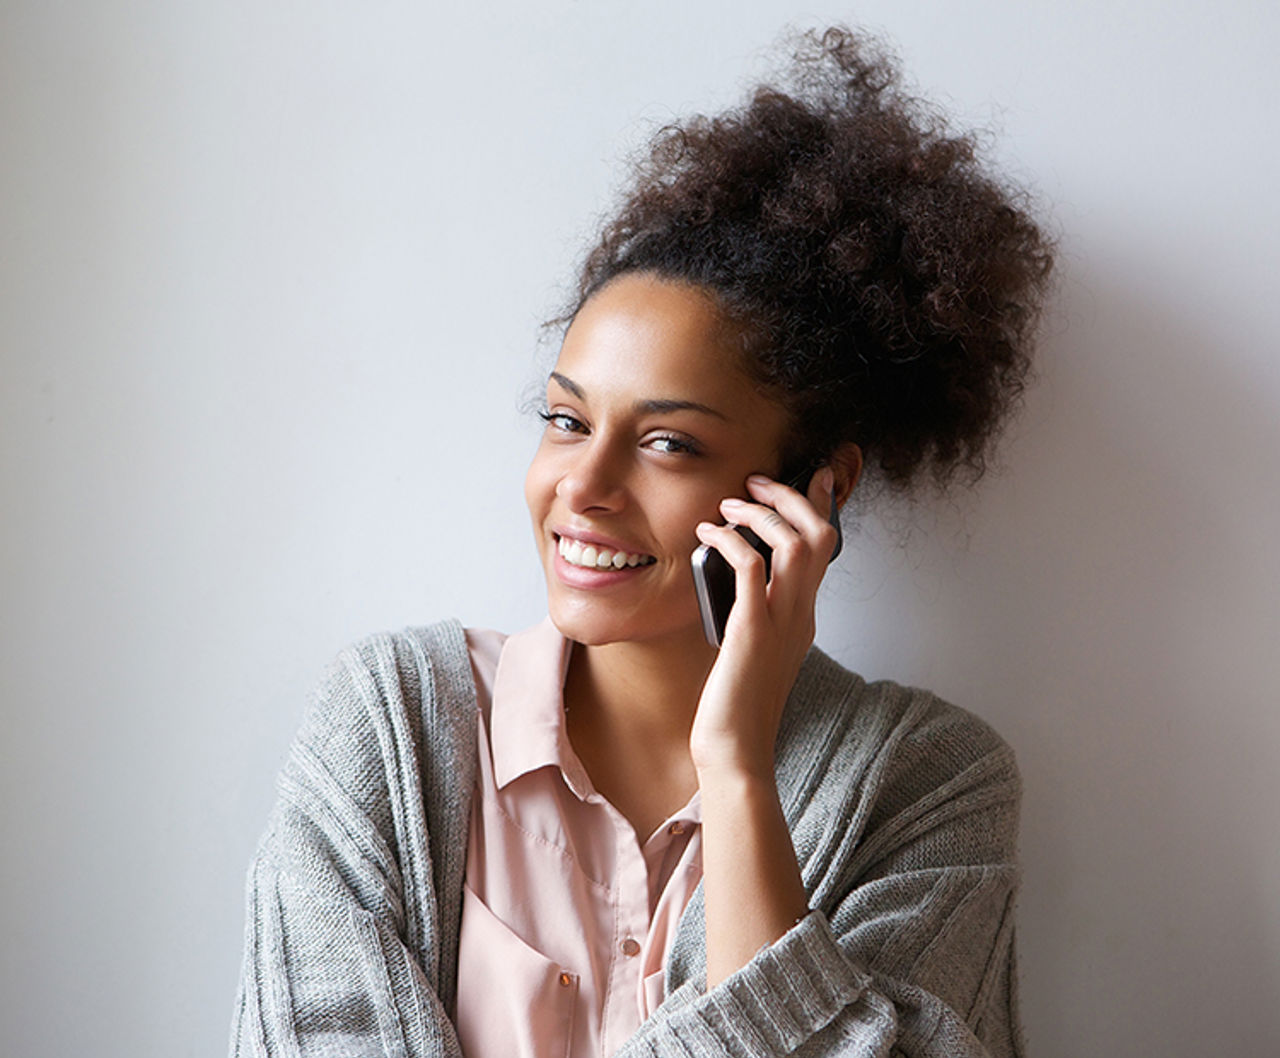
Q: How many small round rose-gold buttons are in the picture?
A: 3